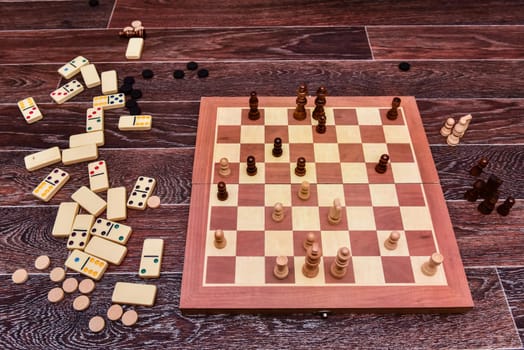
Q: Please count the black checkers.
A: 11